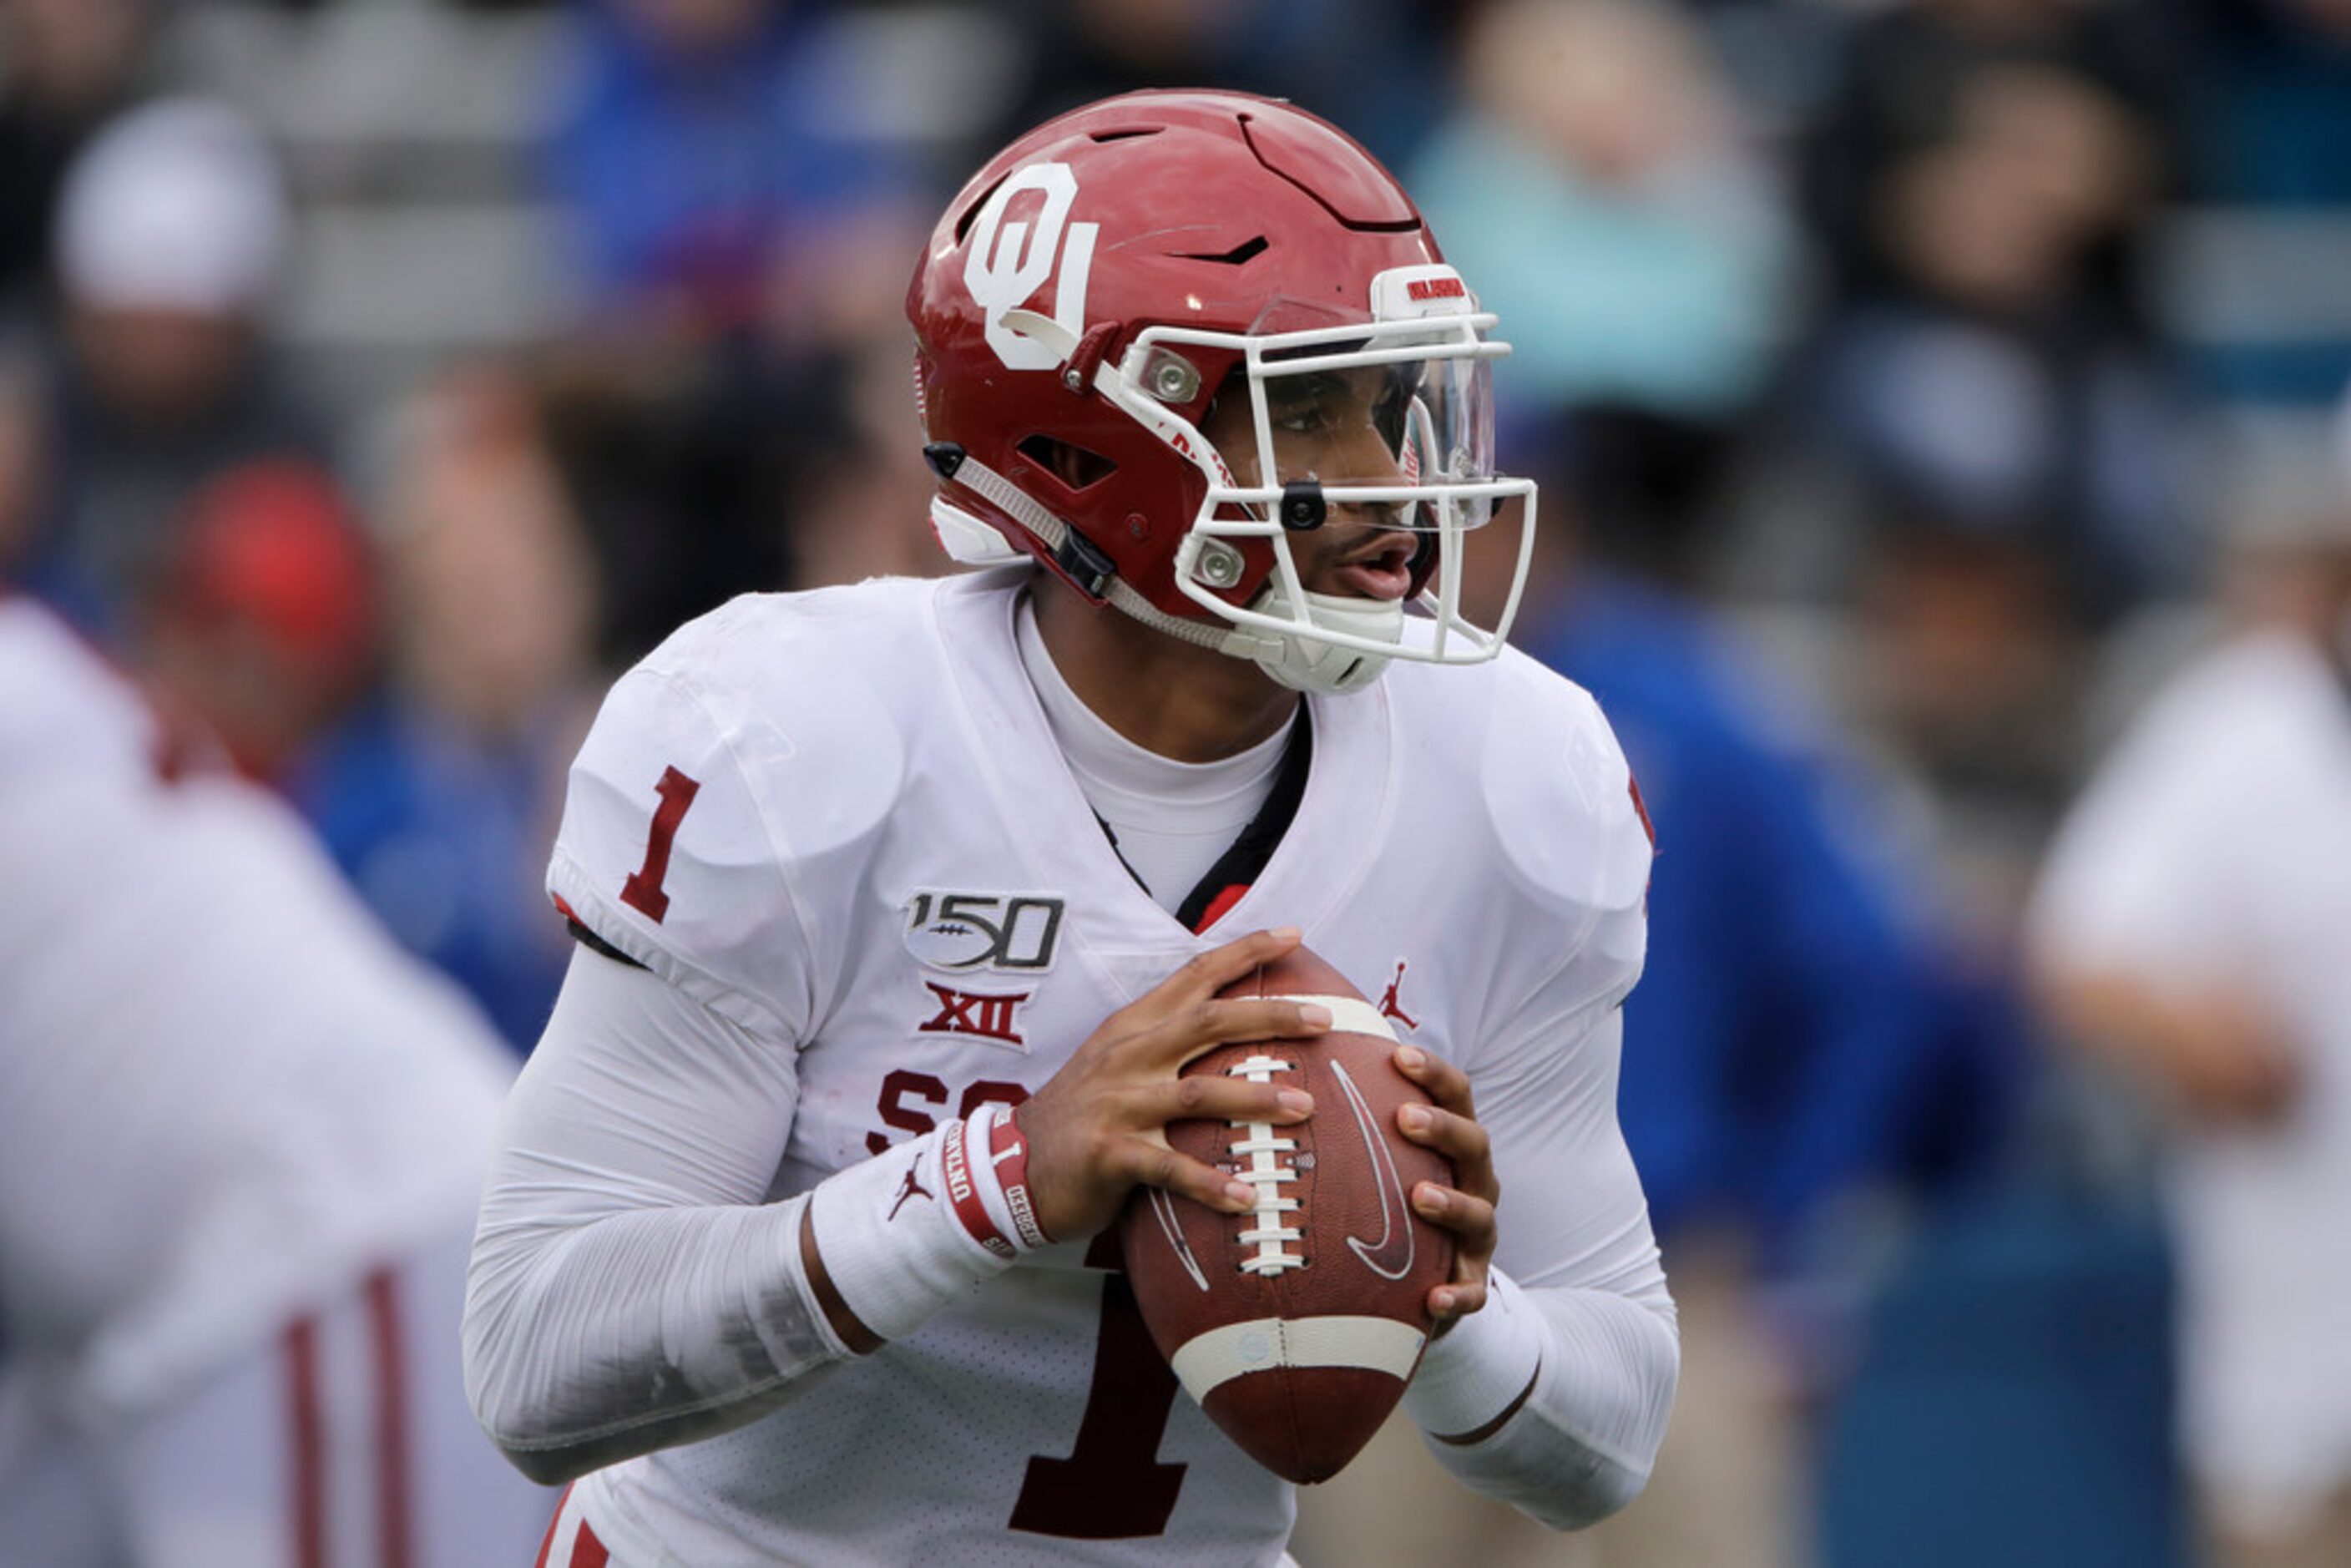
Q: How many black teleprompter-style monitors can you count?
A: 0